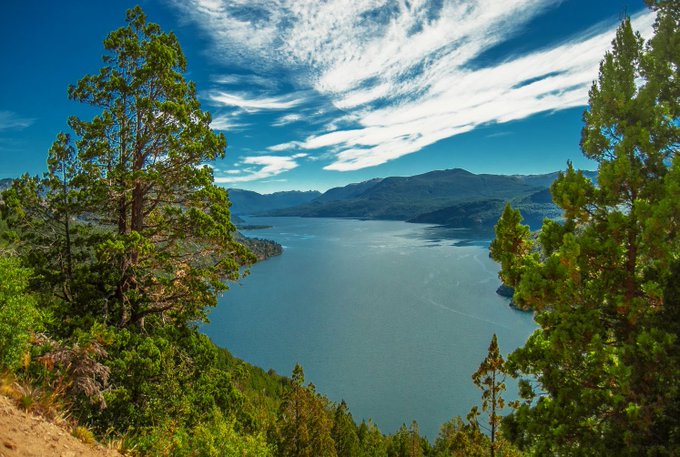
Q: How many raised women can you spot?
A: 0